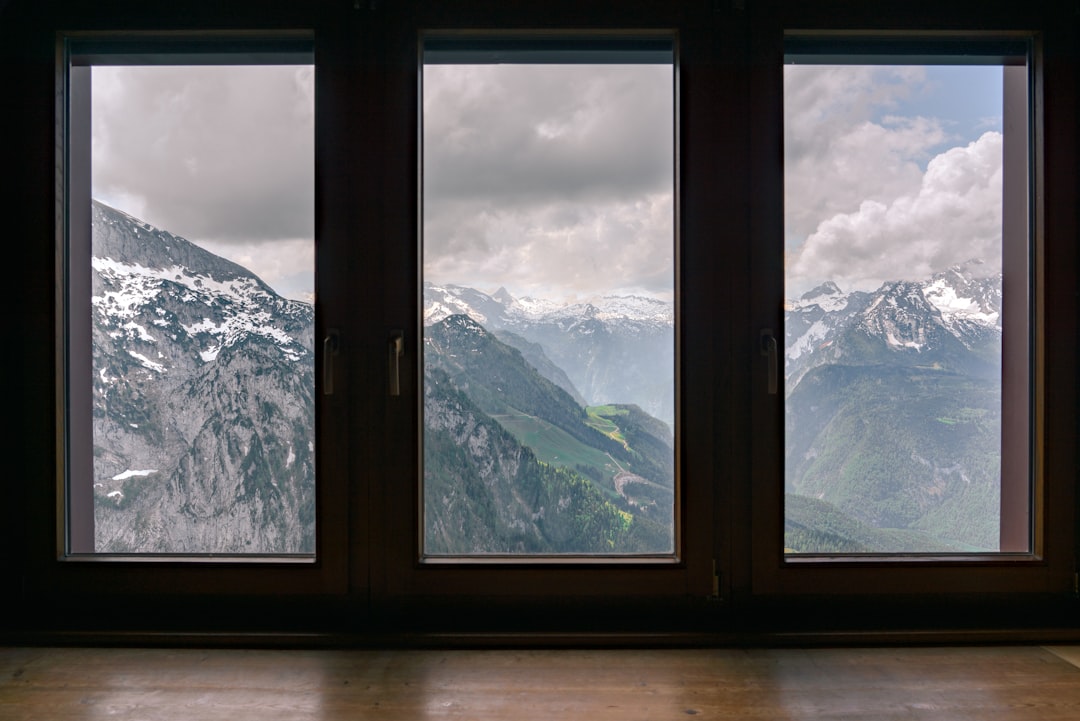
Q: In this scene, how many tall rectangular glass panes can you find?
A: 3